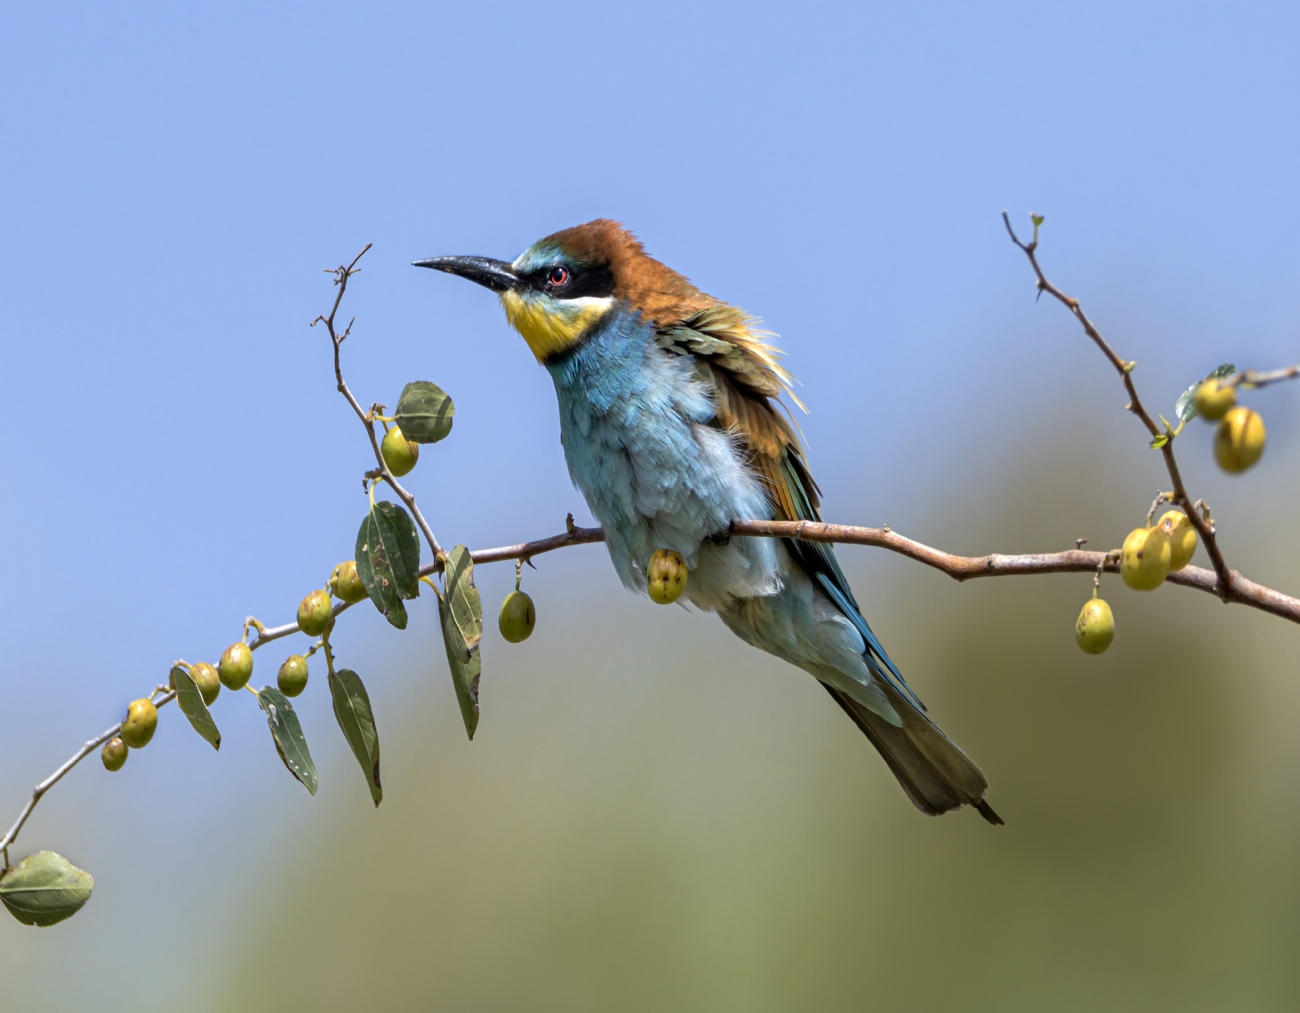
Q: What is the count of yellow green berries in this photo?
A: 15